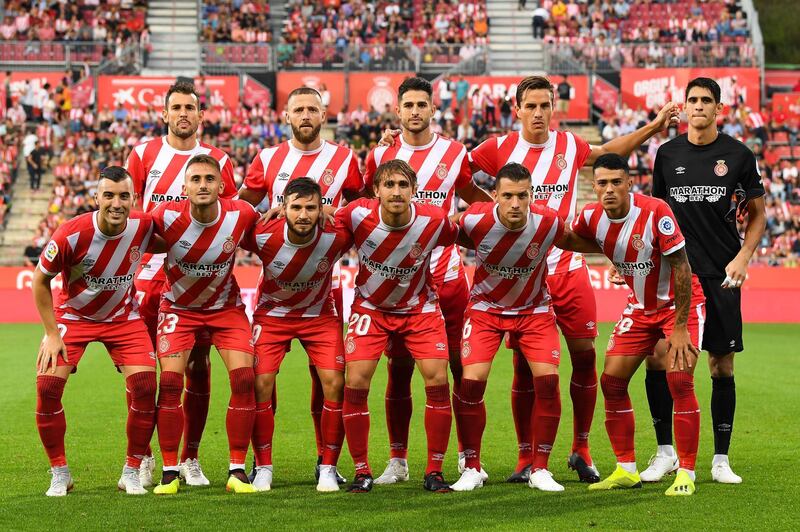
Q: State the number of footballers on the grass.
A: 11